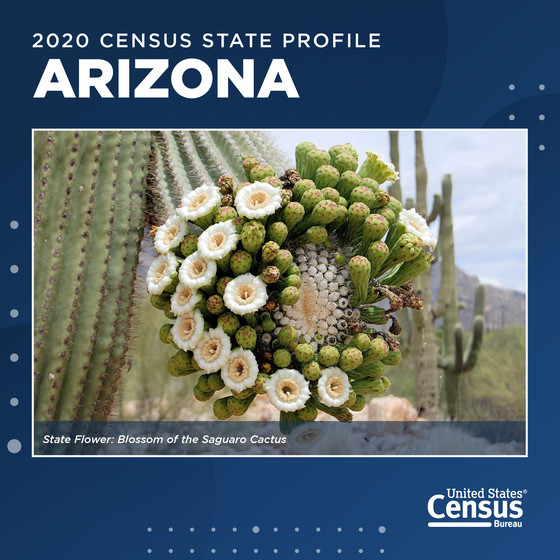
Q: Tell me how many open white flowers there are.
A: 14